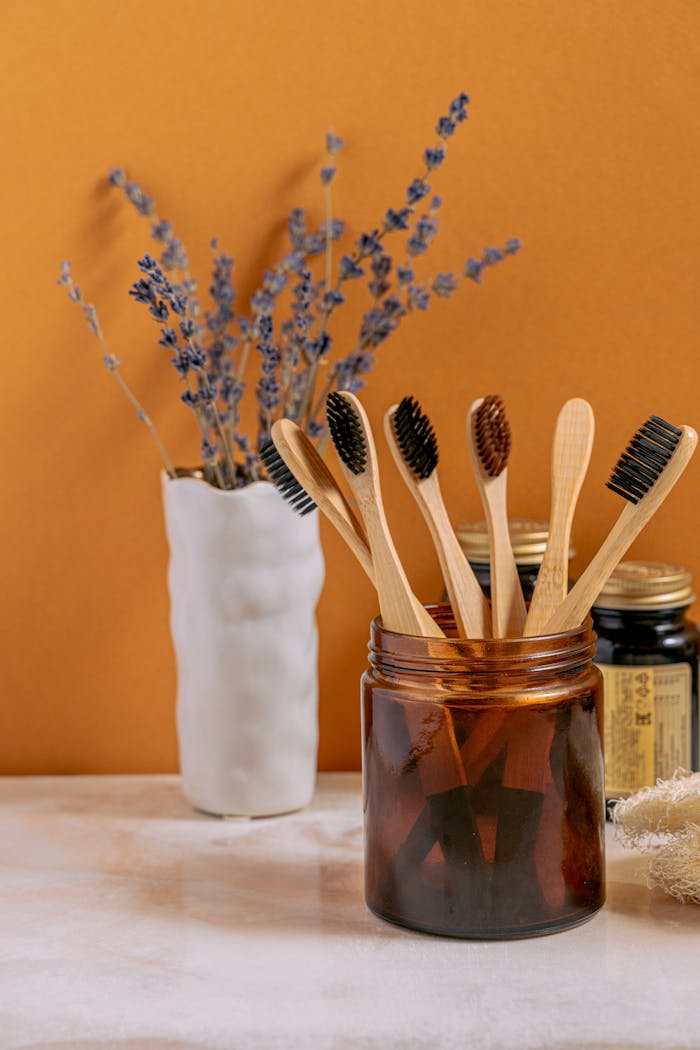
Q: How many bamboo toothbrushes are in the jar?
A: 6